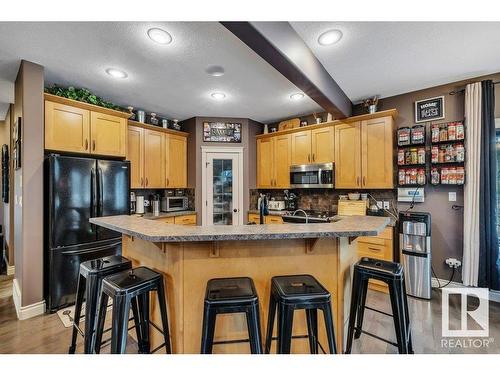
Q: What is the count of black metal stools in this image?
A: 5